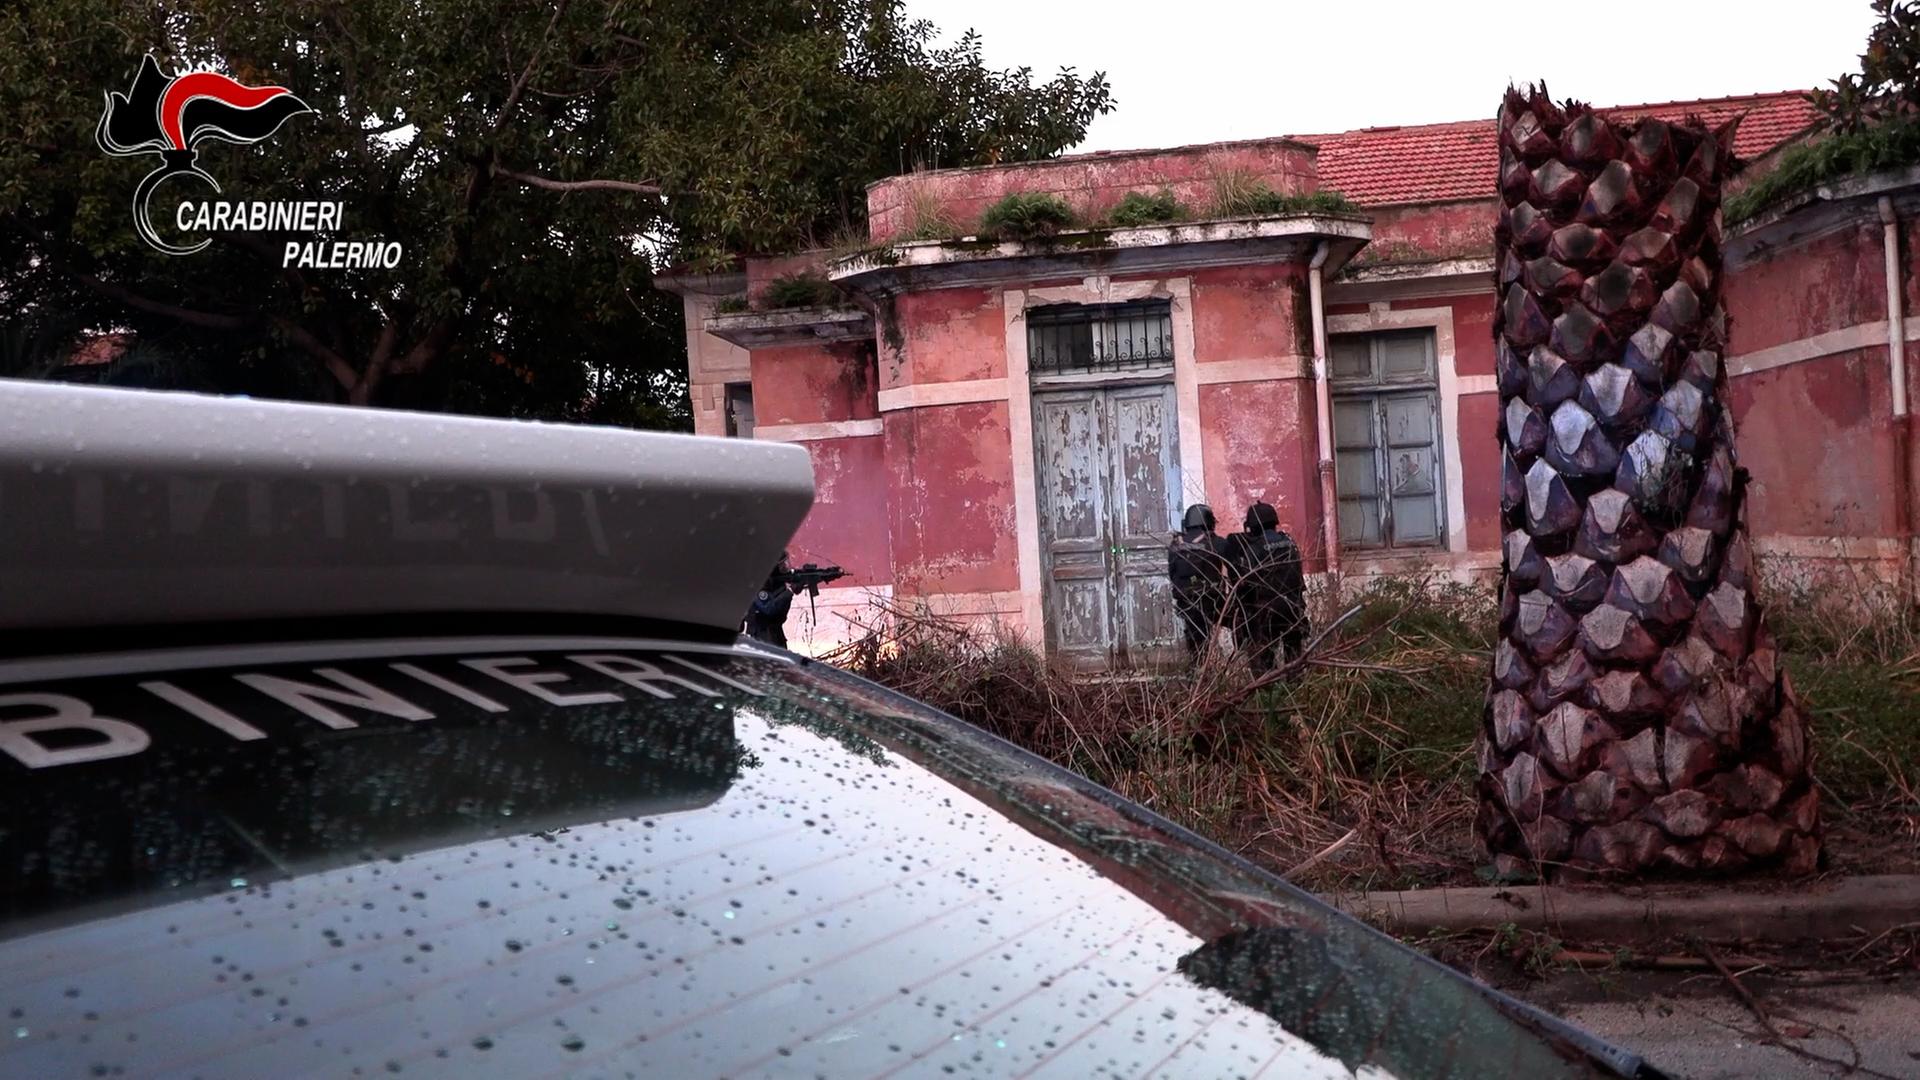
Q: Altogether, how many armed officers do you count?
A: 3